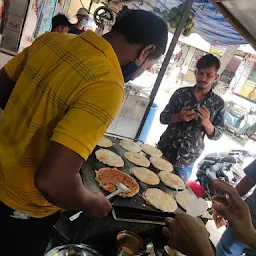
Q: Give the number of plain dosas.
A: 10